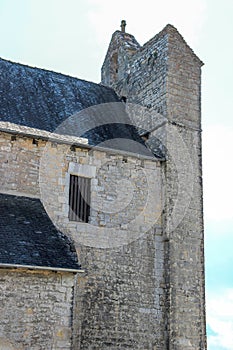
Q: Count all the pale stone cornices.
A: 2